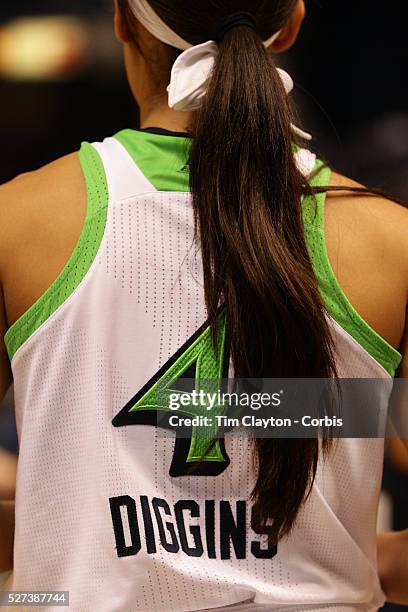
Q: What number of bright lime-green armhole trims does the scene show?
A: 2